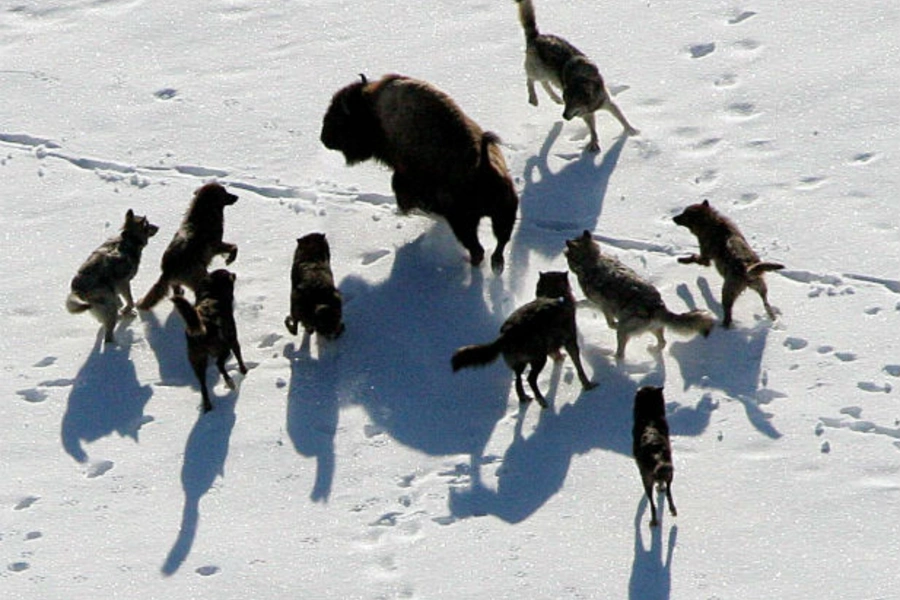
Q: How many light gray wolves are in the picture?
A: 3